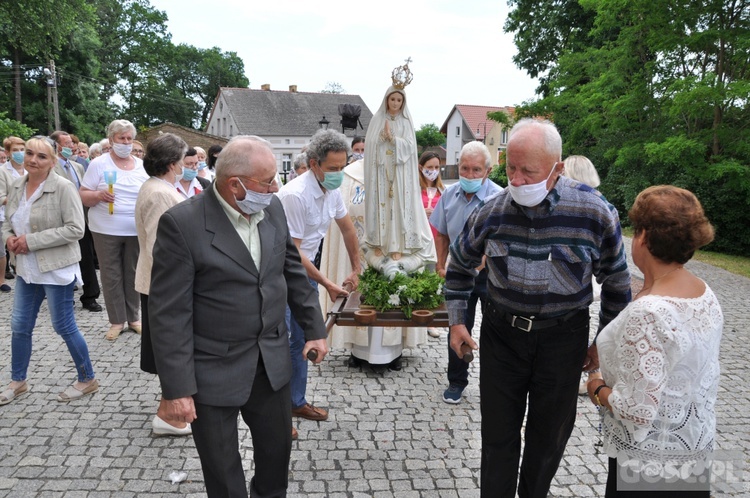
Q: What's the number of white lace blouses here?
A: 1